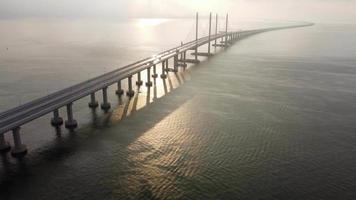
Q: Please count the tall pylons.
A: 4